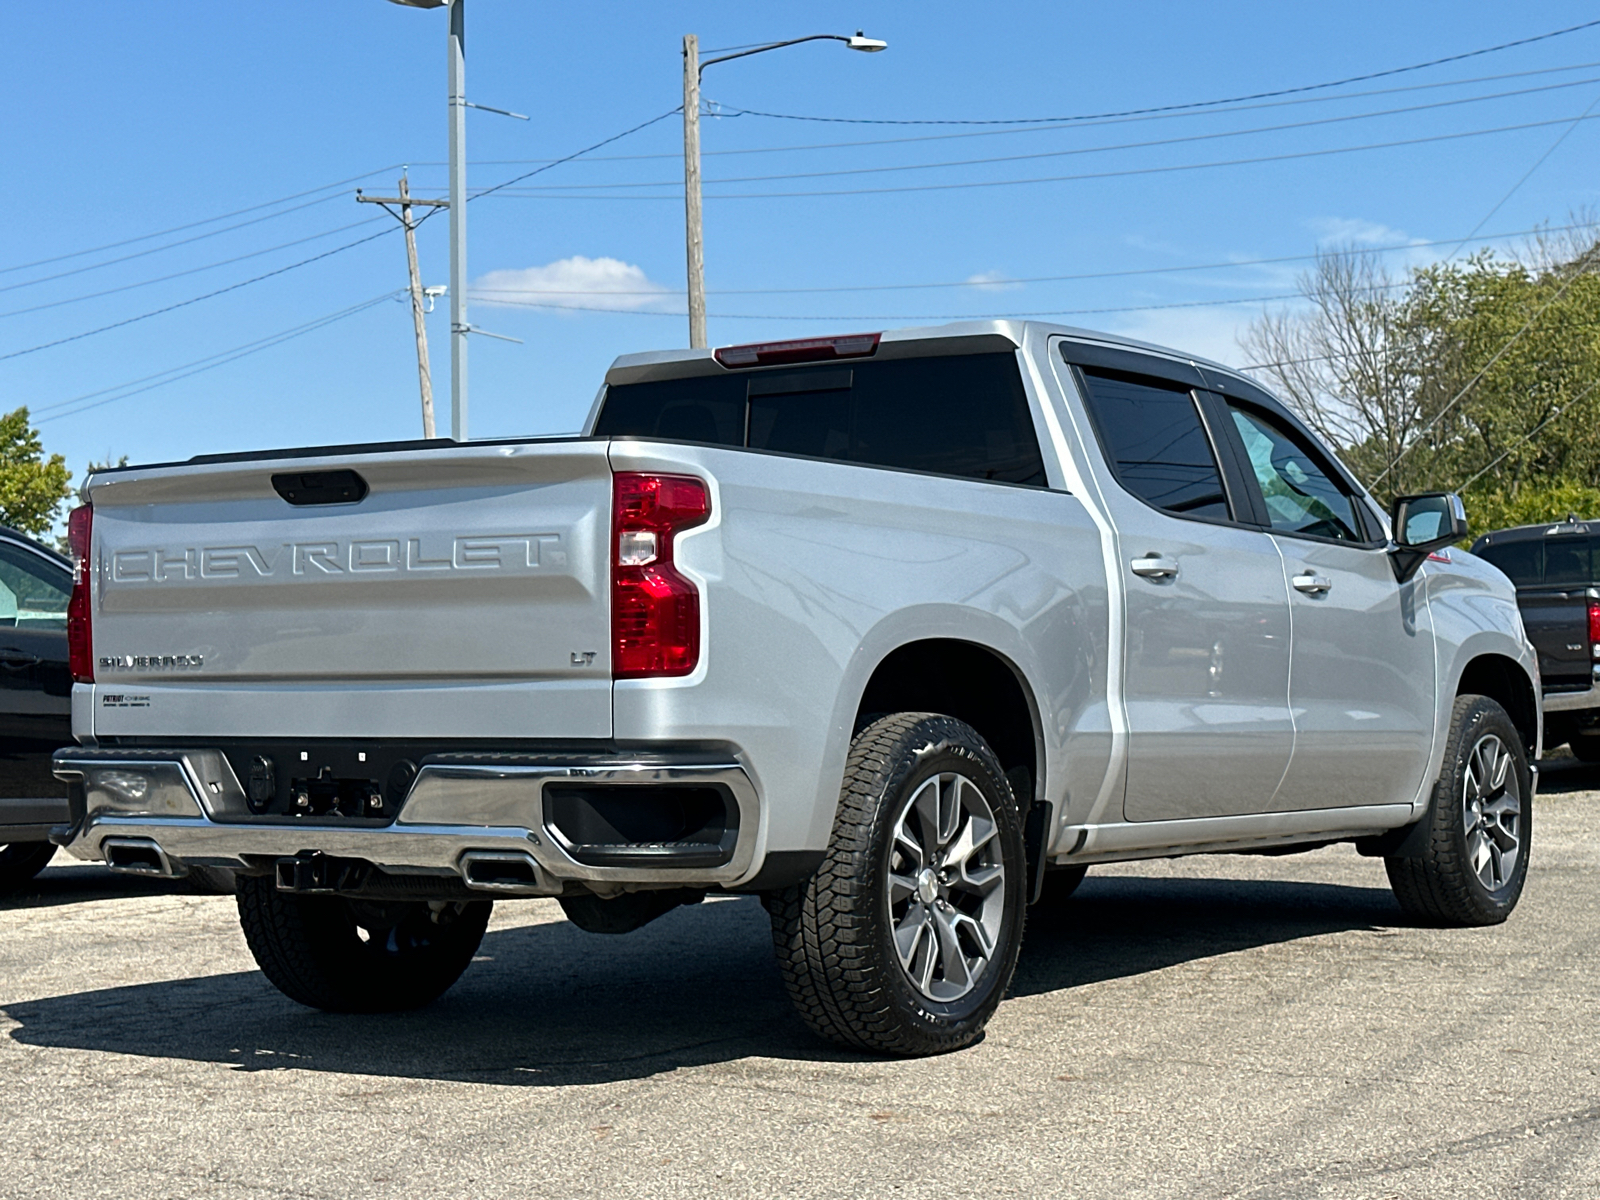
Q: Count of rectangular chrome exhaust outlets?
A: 2